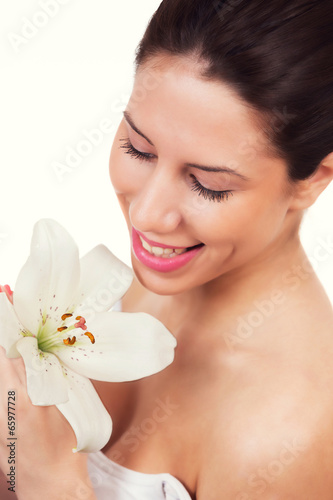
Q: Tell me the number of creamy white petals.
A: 6